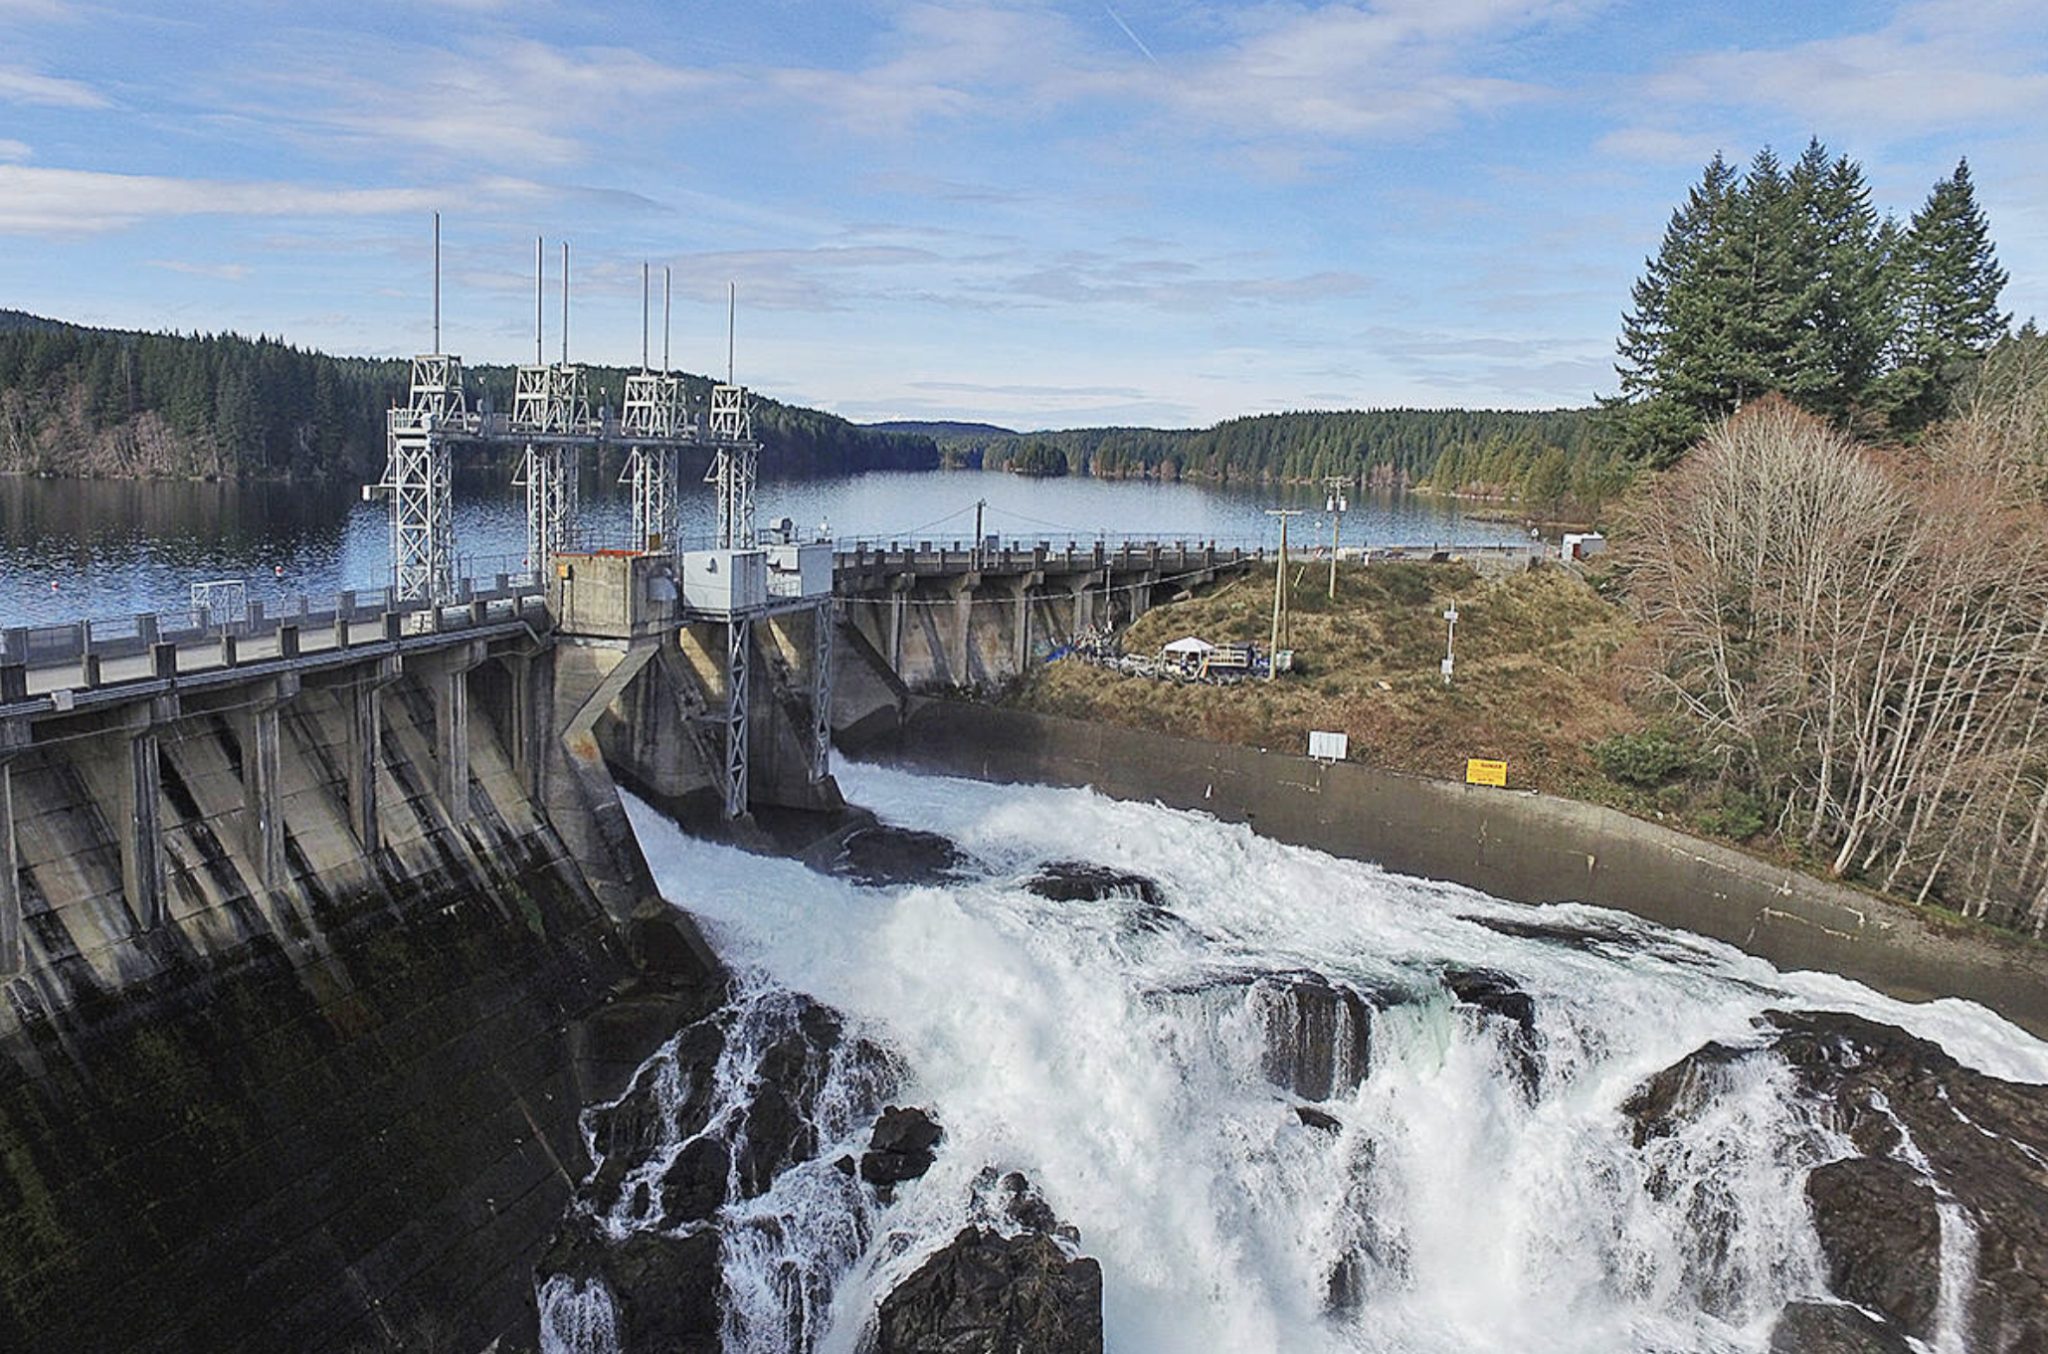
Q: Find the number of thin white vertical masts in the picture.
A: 6